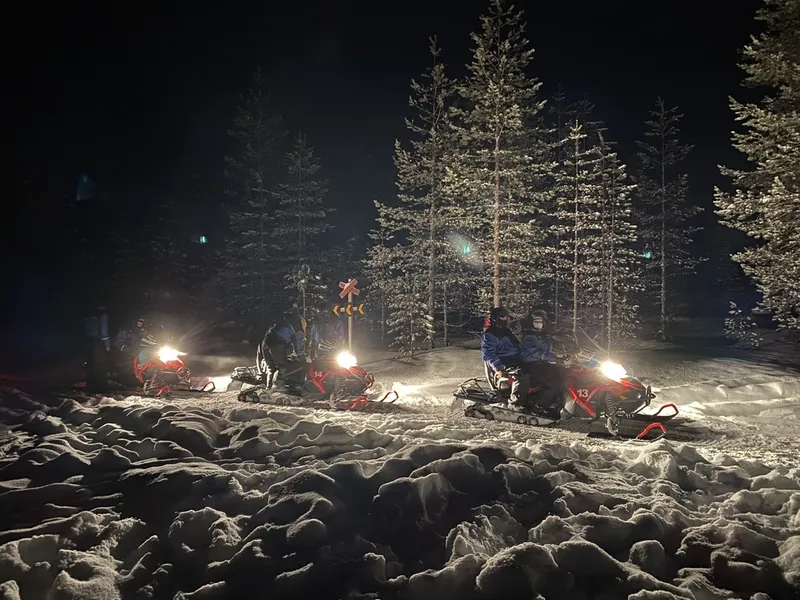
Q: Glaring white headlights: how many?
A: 3